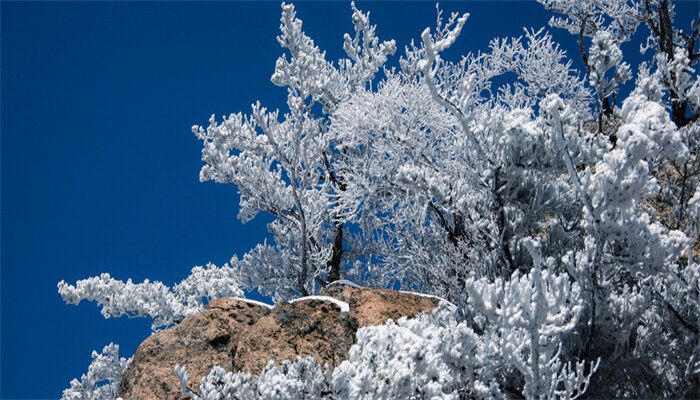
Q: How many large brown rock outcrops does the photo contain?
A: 1